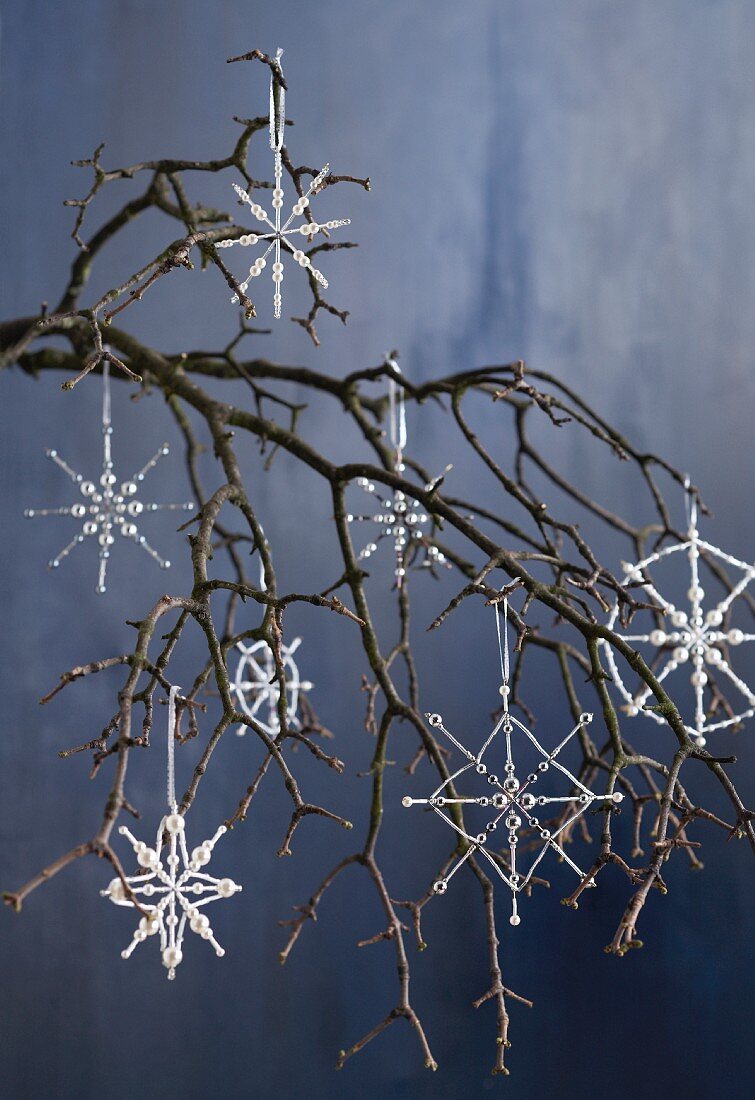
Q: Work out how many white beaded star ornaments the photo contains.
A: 7